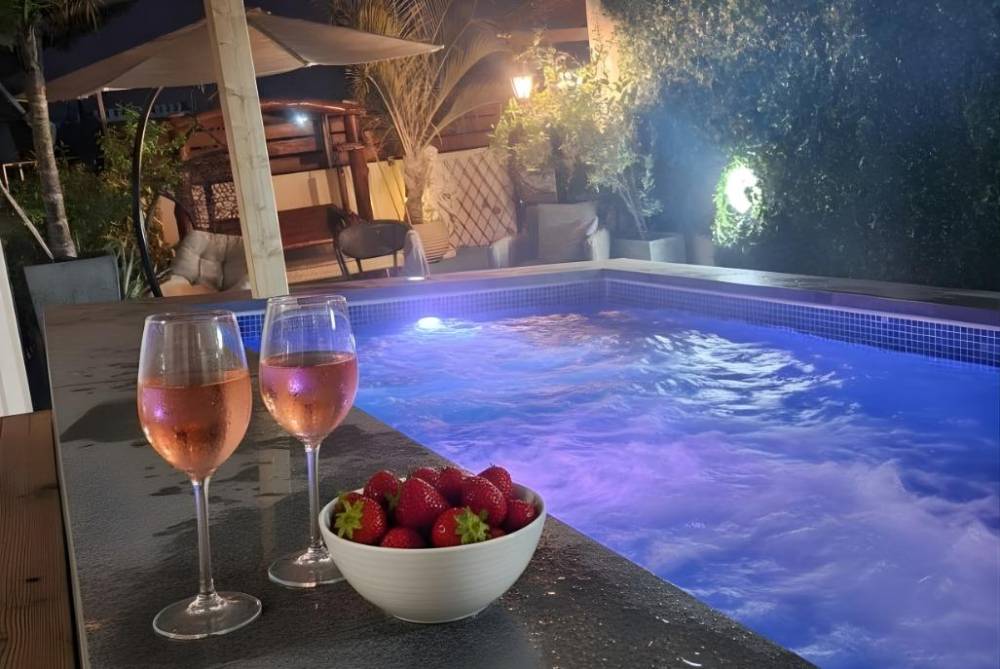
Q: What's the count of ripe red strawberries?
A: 11